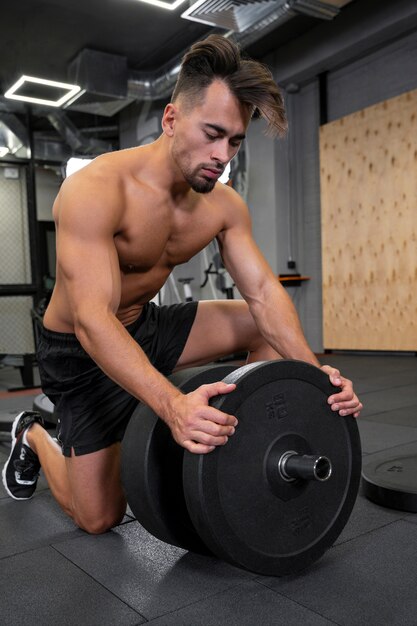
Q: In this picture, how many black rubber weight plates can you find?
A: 3